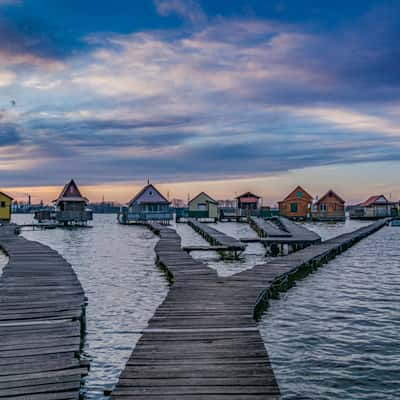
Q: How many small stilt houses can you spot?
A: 8